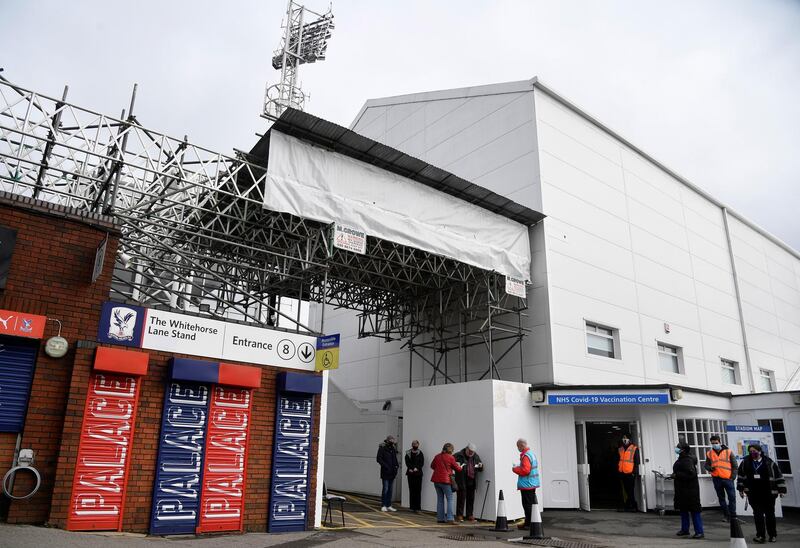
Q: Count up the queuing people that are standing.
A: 4